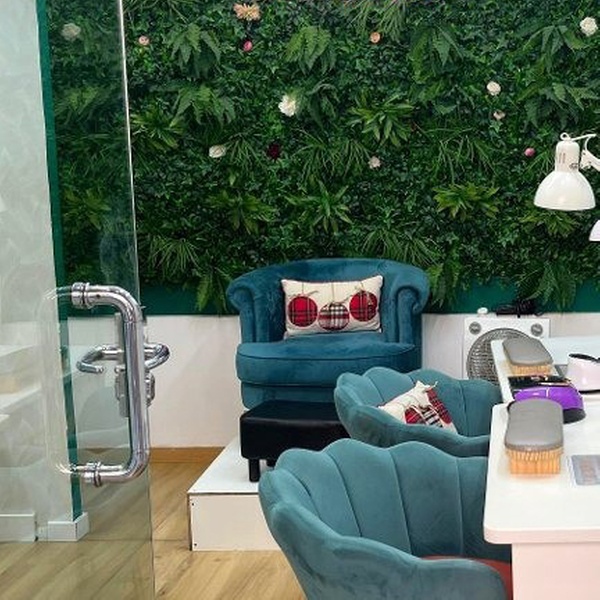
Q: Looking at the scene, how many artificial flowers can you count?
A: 13